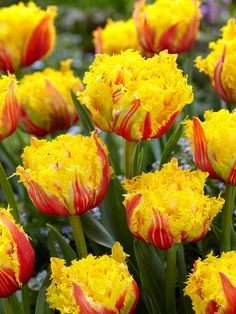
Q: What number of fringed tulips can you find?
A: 13